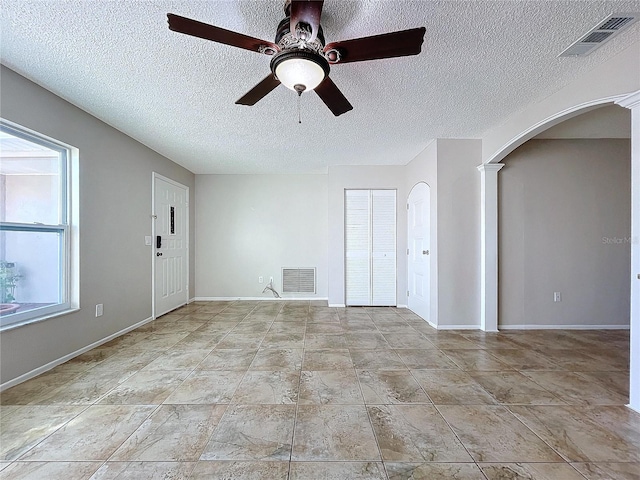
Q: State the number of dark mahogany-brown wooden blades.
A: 5